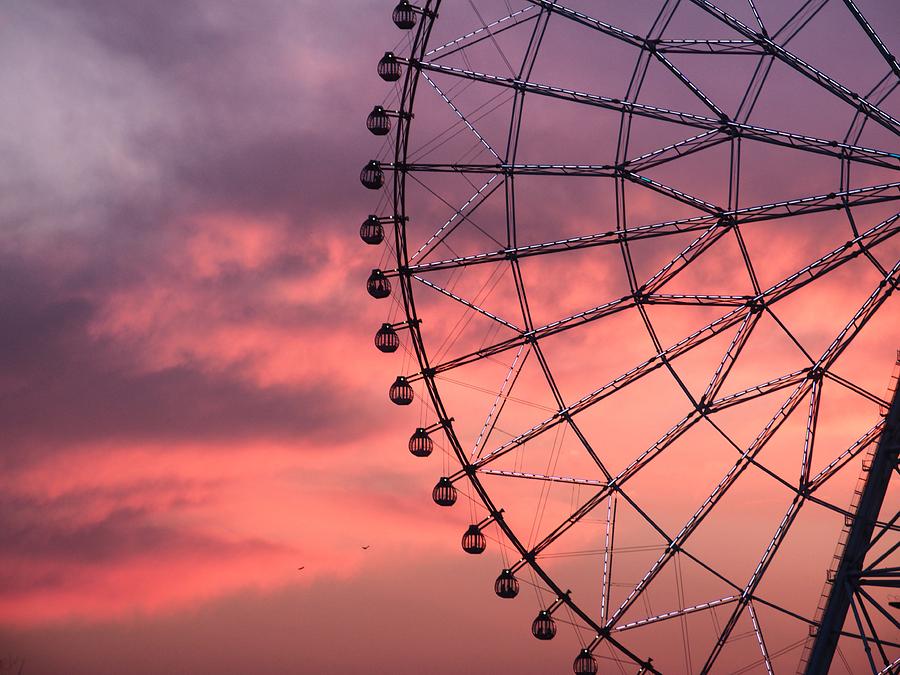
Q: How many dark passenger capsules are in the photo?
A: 14